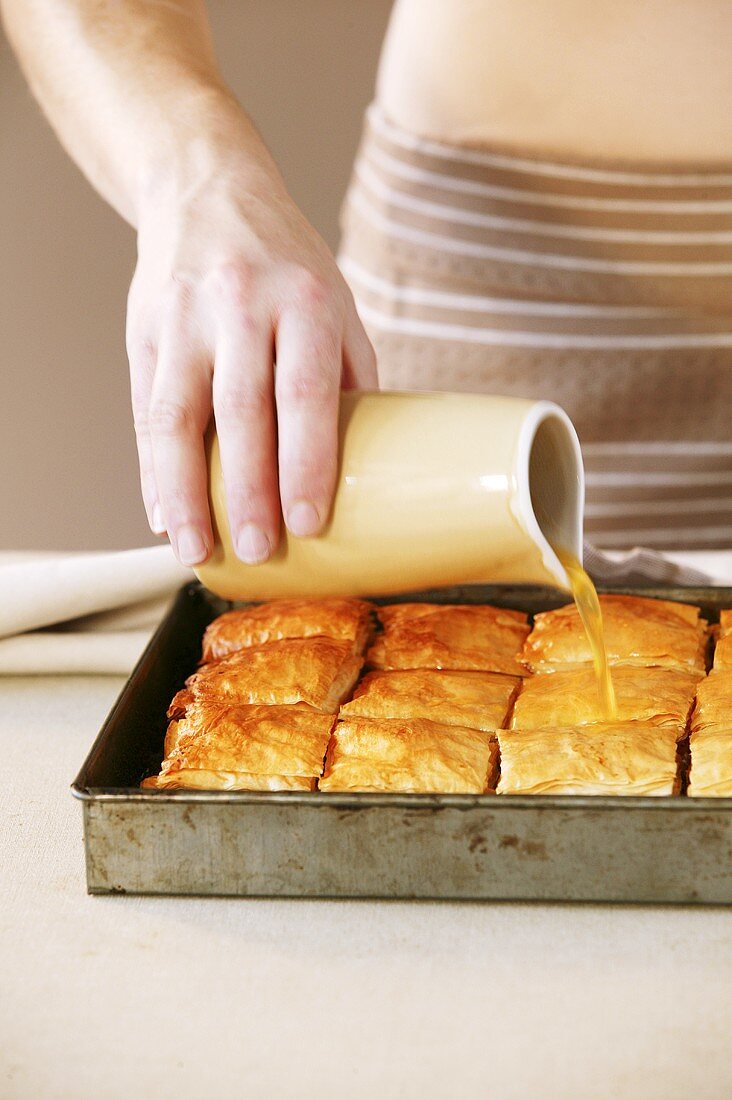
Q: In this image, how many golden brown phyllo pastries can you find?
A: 12